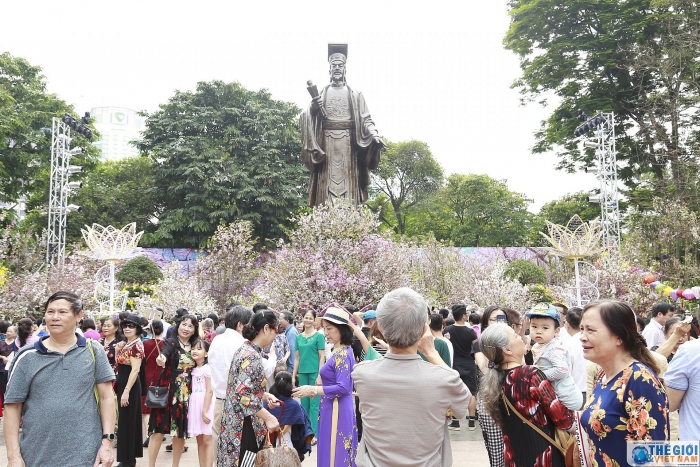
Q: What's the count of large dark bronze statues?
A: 1